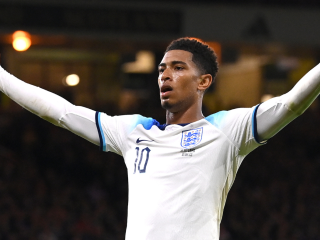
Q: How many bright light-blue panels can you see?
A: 2